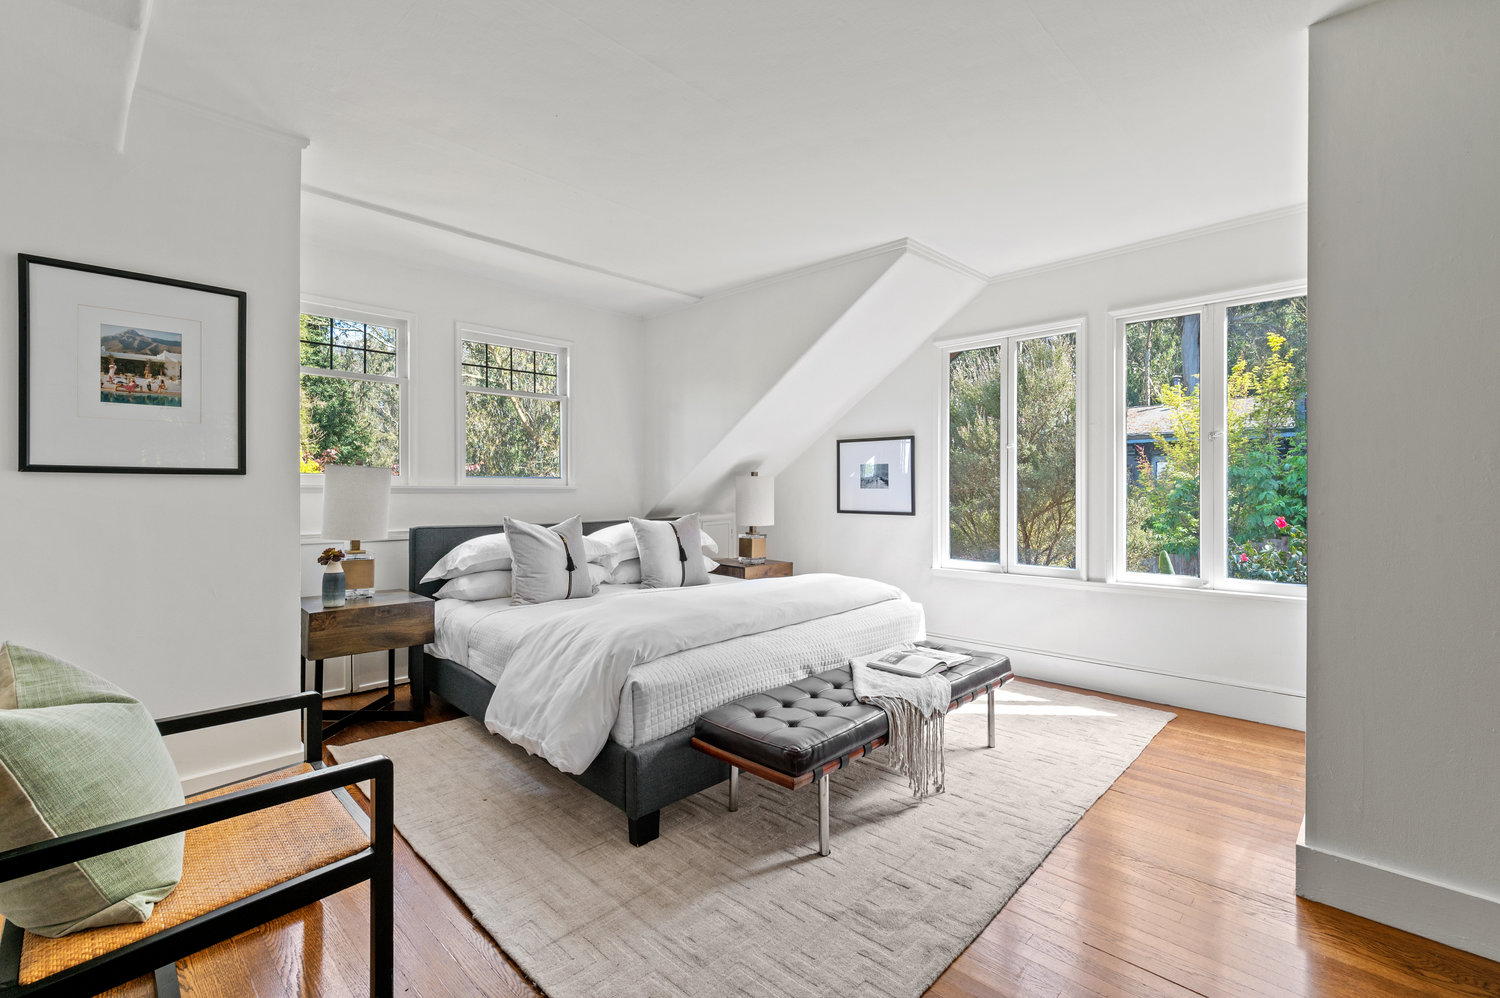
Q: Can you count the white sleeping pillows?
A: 4